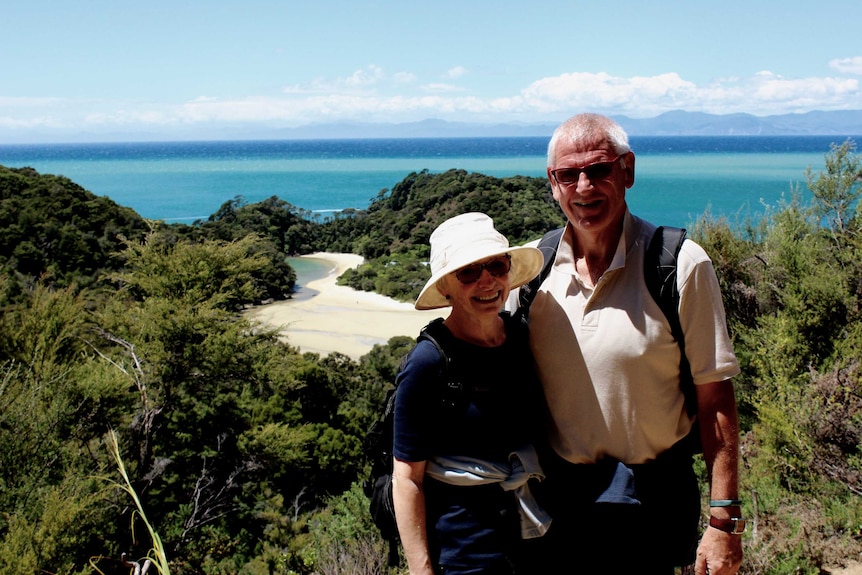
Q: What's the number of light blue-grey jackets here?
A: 1